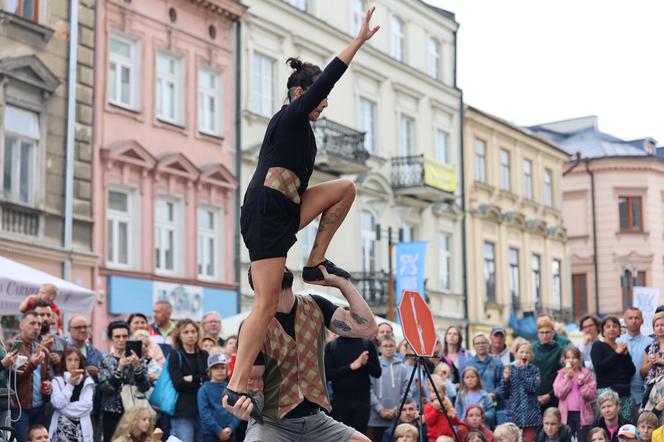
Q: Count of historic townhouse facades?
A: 5